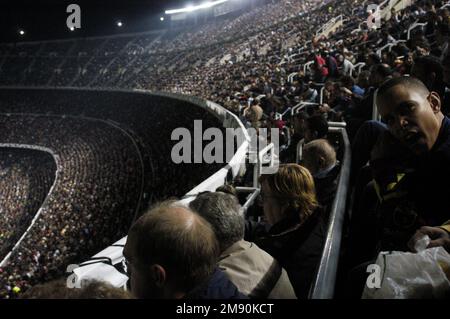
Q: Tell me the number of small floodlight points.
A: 4